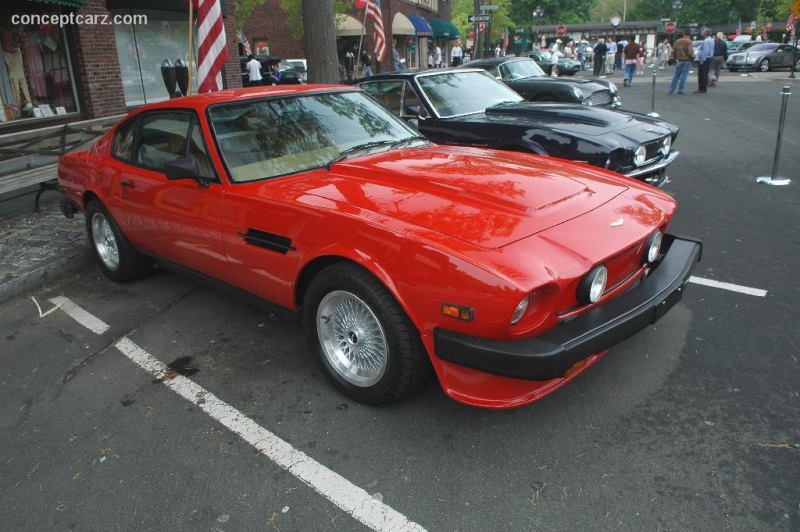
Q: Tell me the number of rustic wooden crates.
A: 0